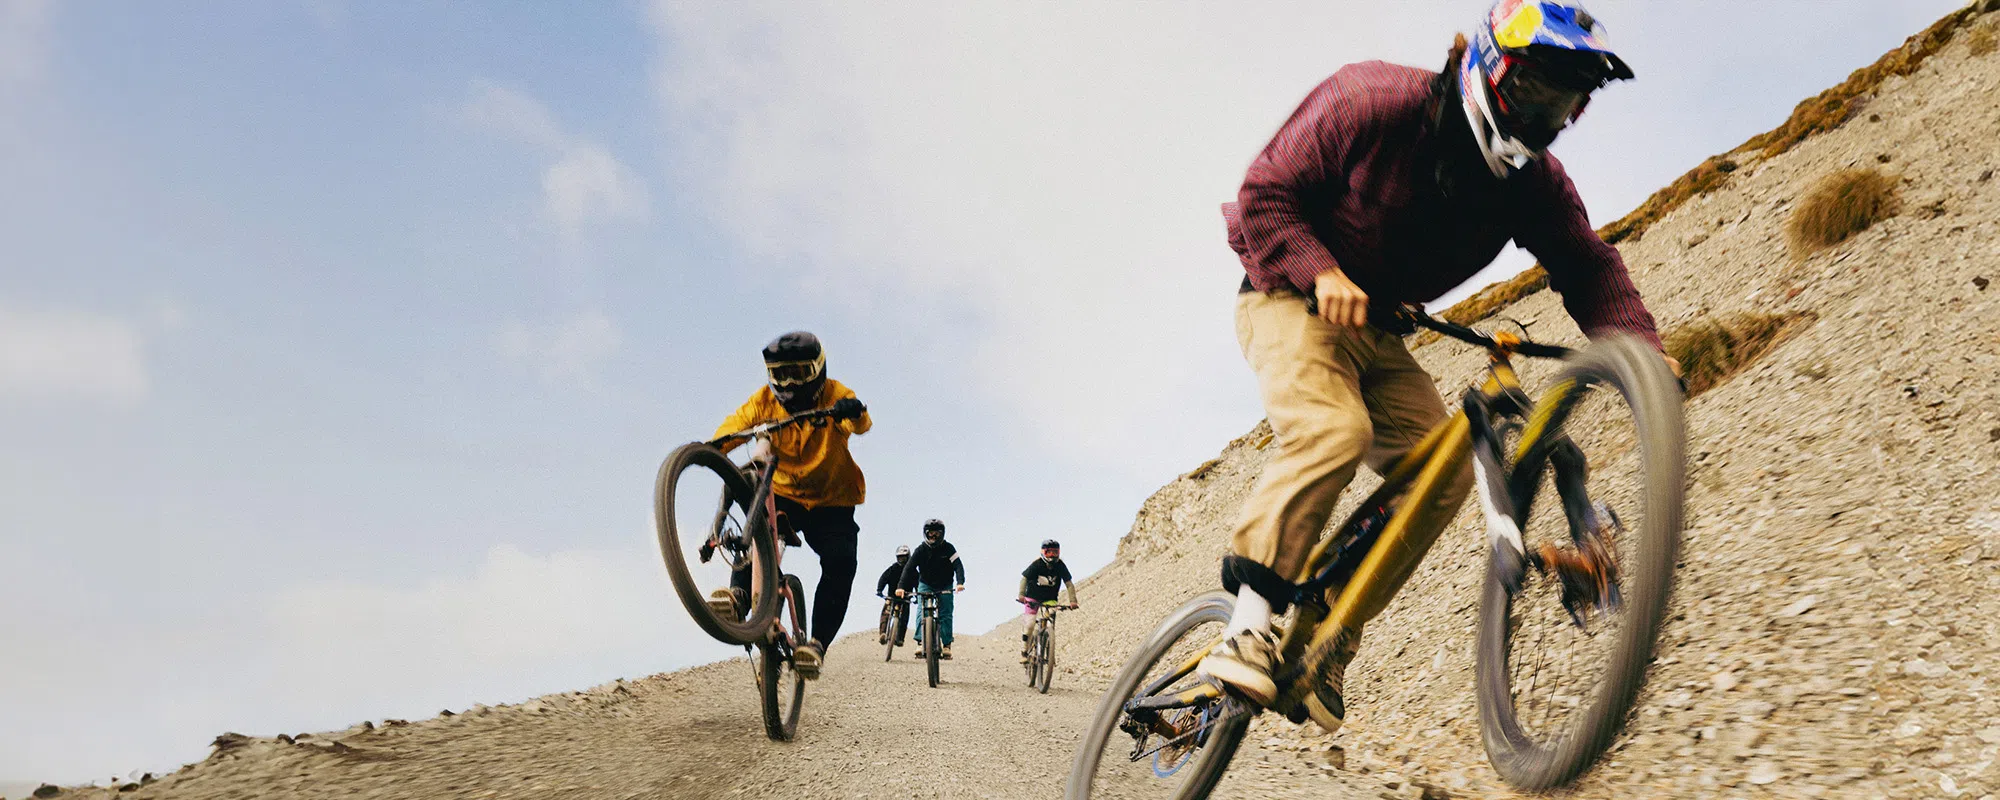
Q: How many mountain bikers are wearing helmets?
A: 5